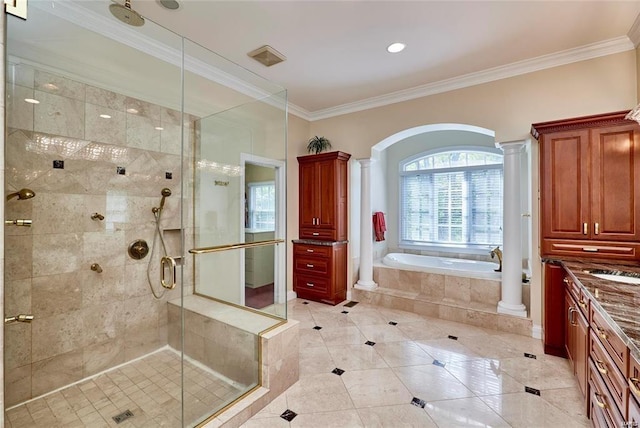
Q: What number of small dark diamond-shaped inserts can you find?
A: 12